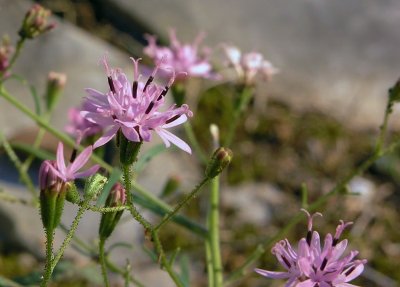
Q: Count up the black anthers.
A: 12